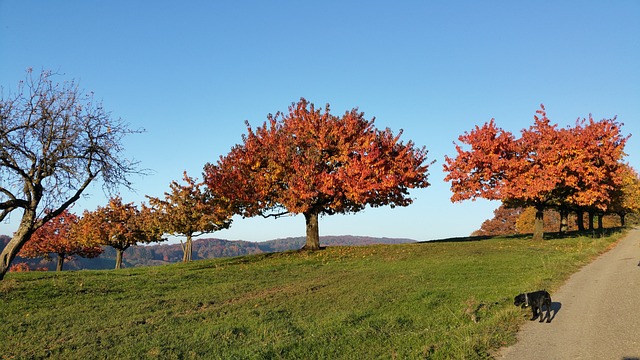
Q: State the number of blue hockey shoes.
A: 0